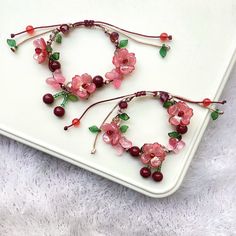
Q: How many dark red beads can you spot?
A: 12